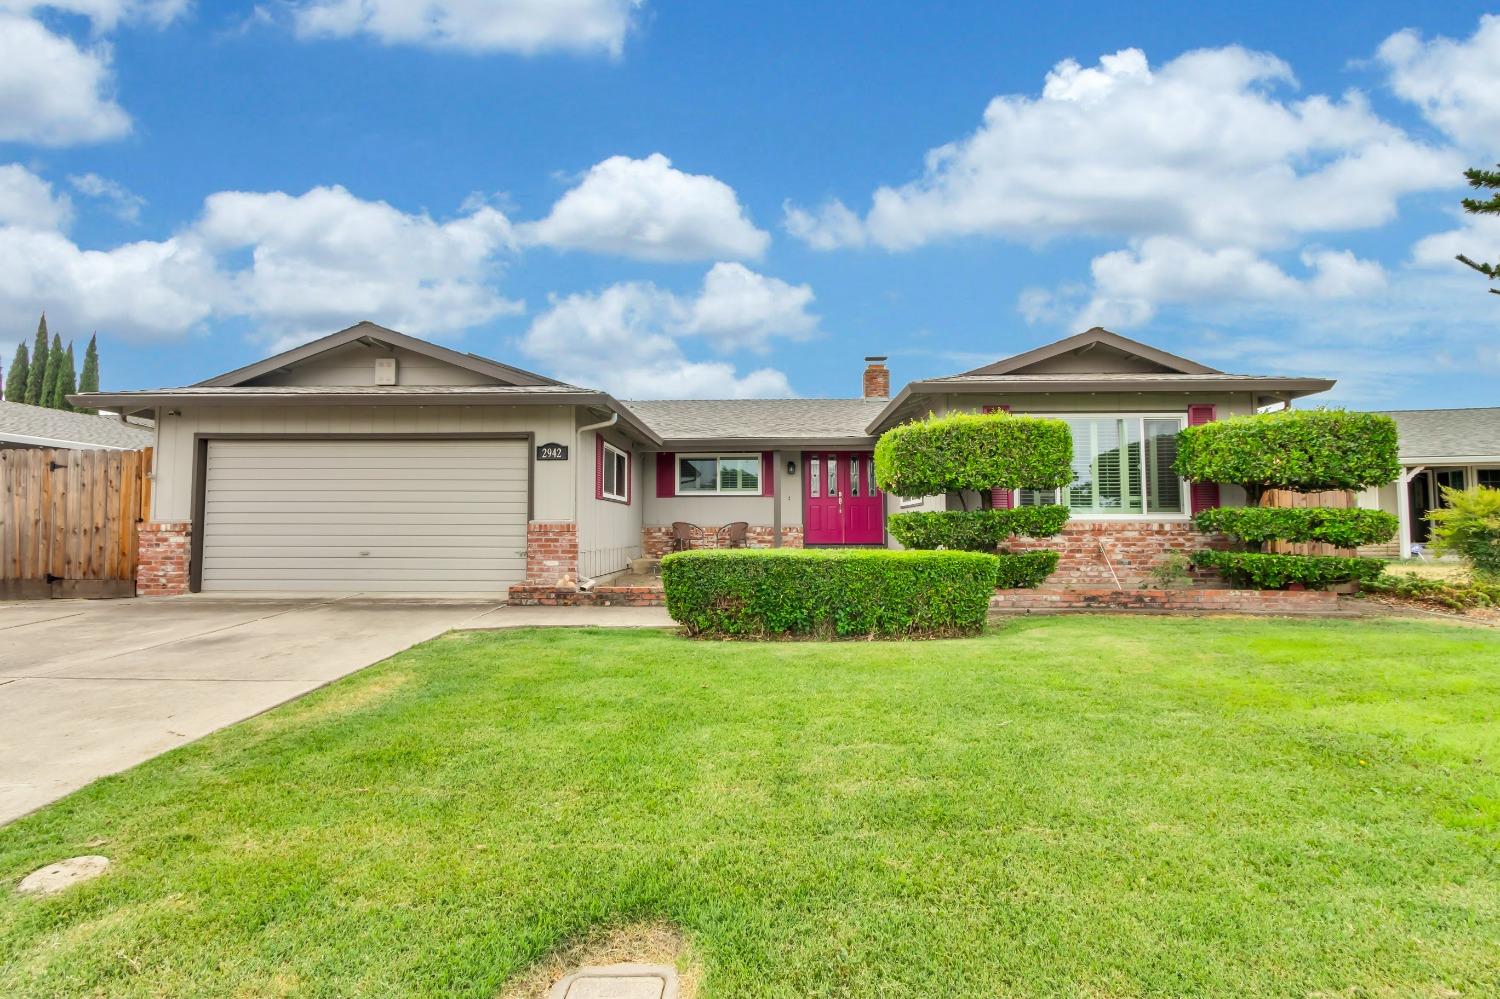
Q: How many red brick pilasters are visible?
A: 2